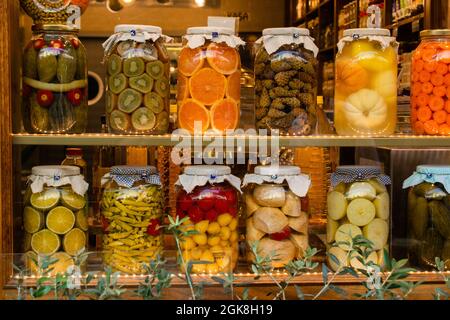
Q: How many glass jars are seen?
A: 12